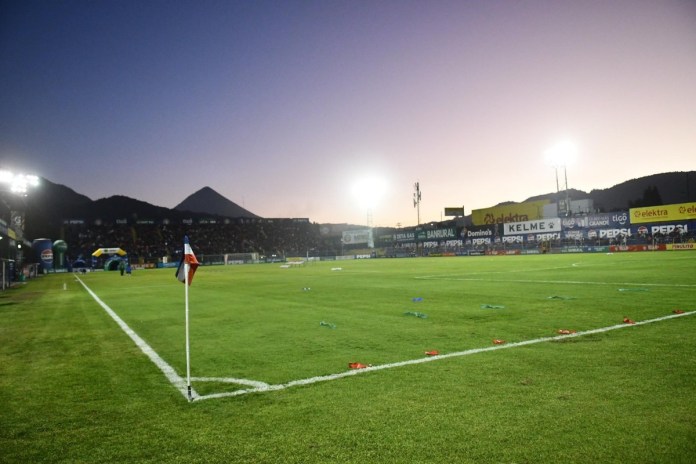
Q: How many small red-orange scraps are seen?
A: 6